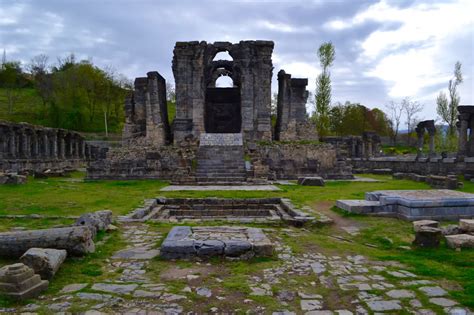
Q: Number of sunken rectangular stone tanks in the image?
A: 1